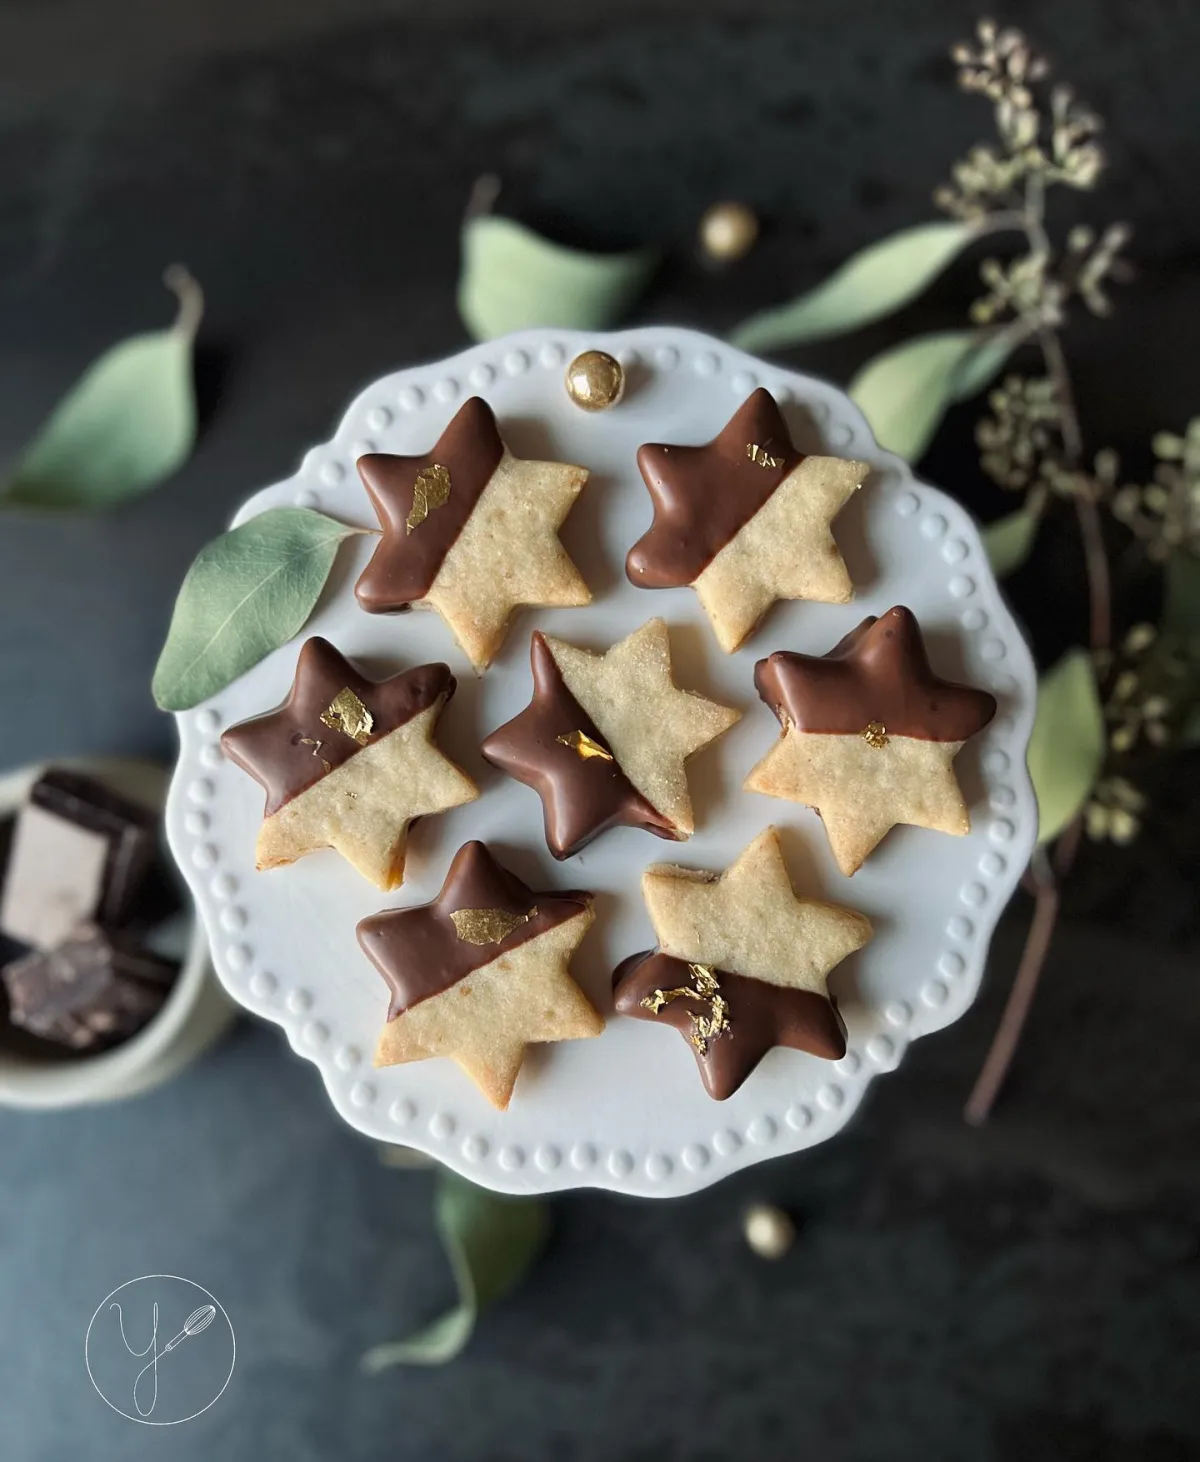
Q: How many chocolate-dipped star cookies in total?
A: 7